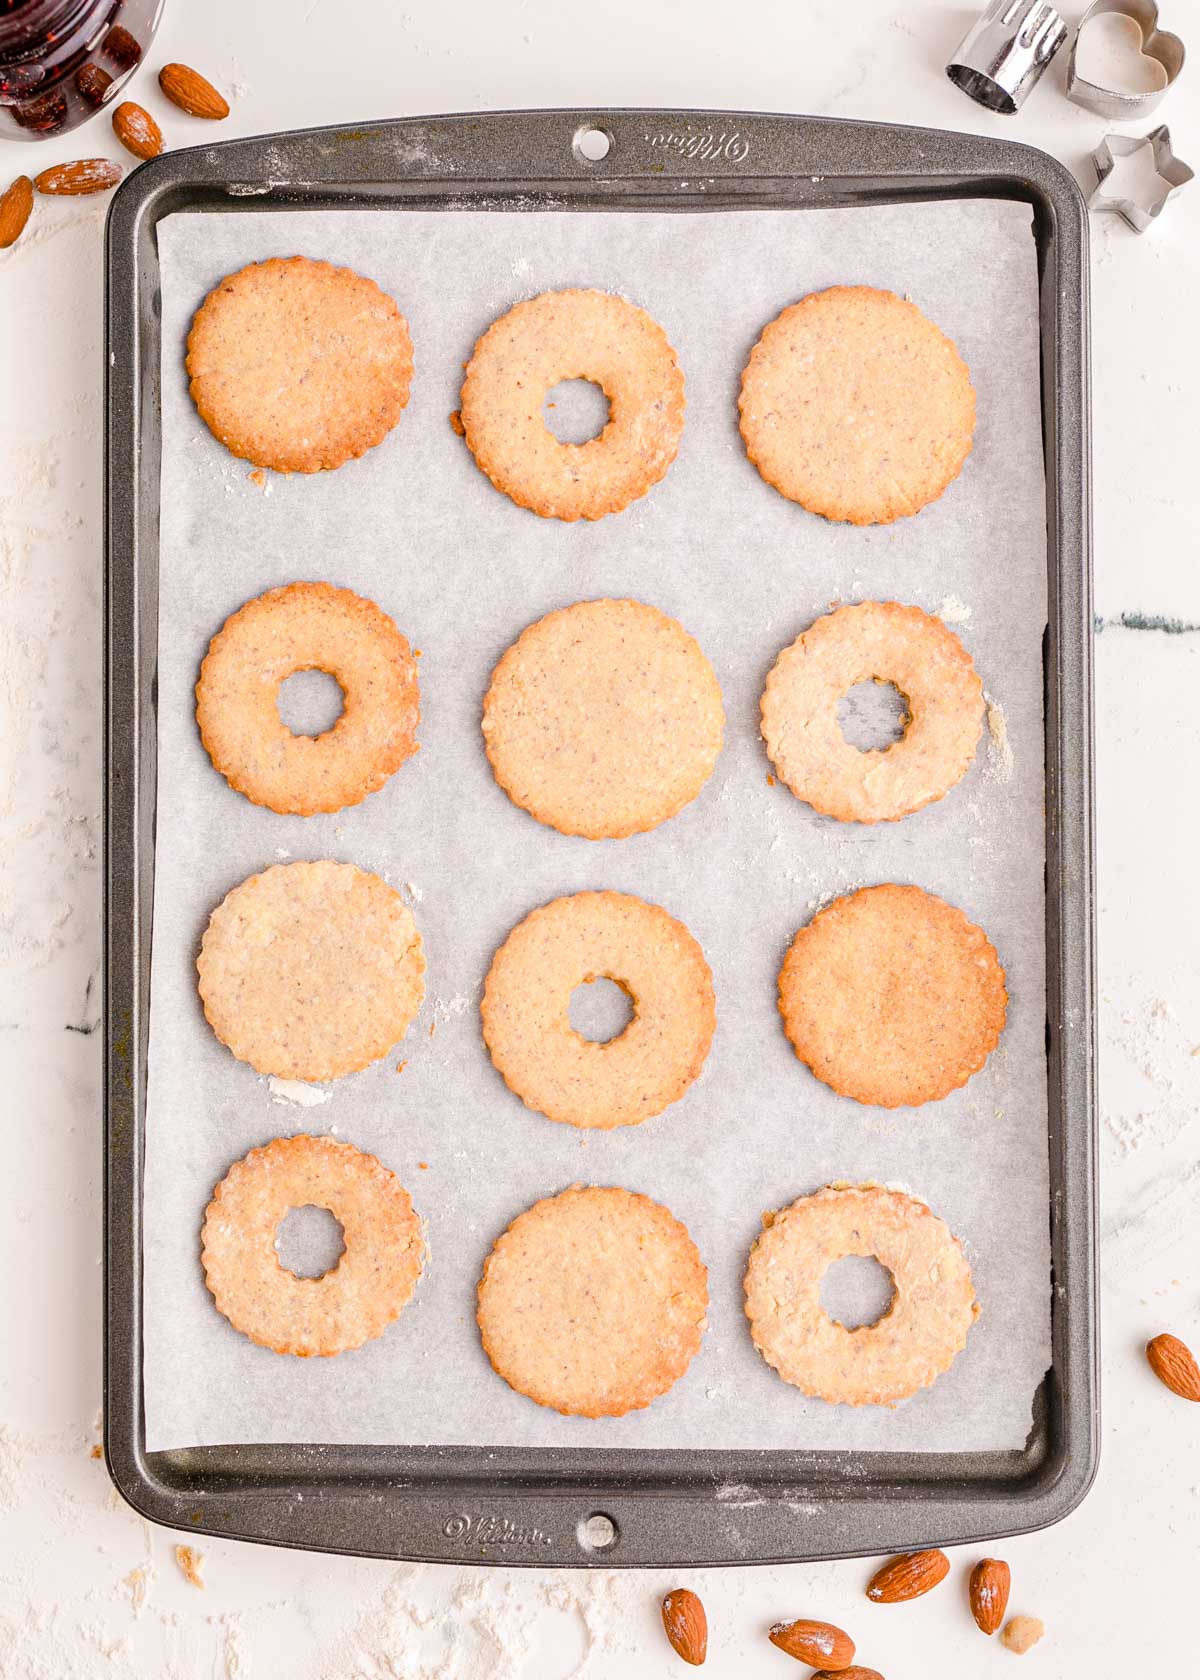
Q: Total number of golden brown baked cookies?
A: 12